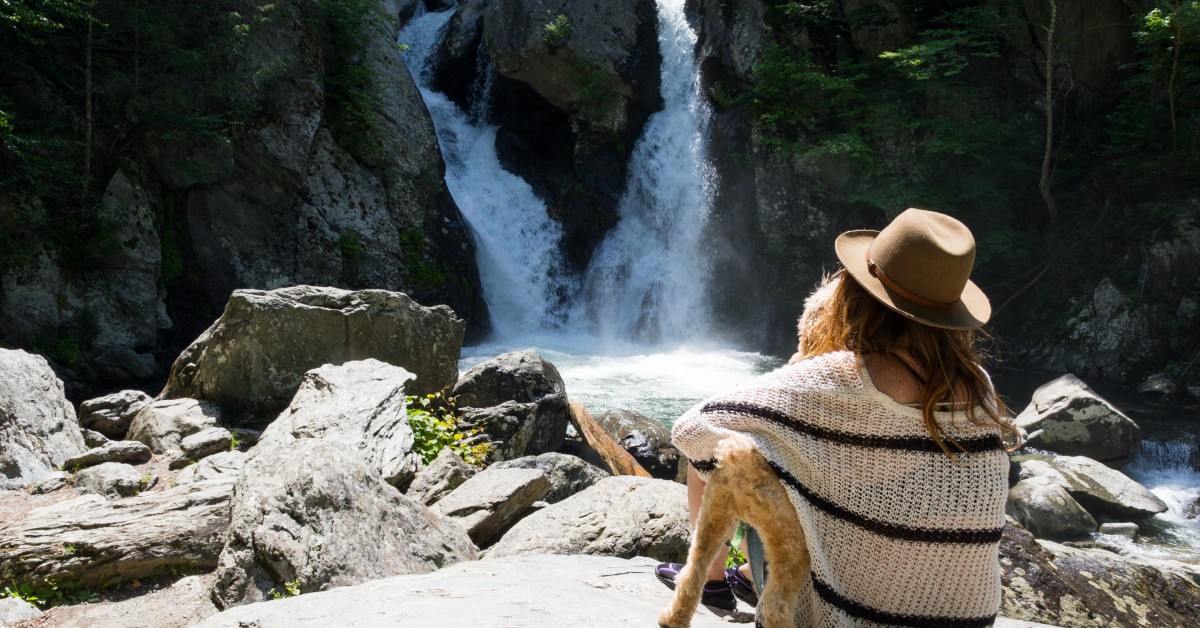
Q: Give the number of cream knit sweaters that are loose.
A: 1